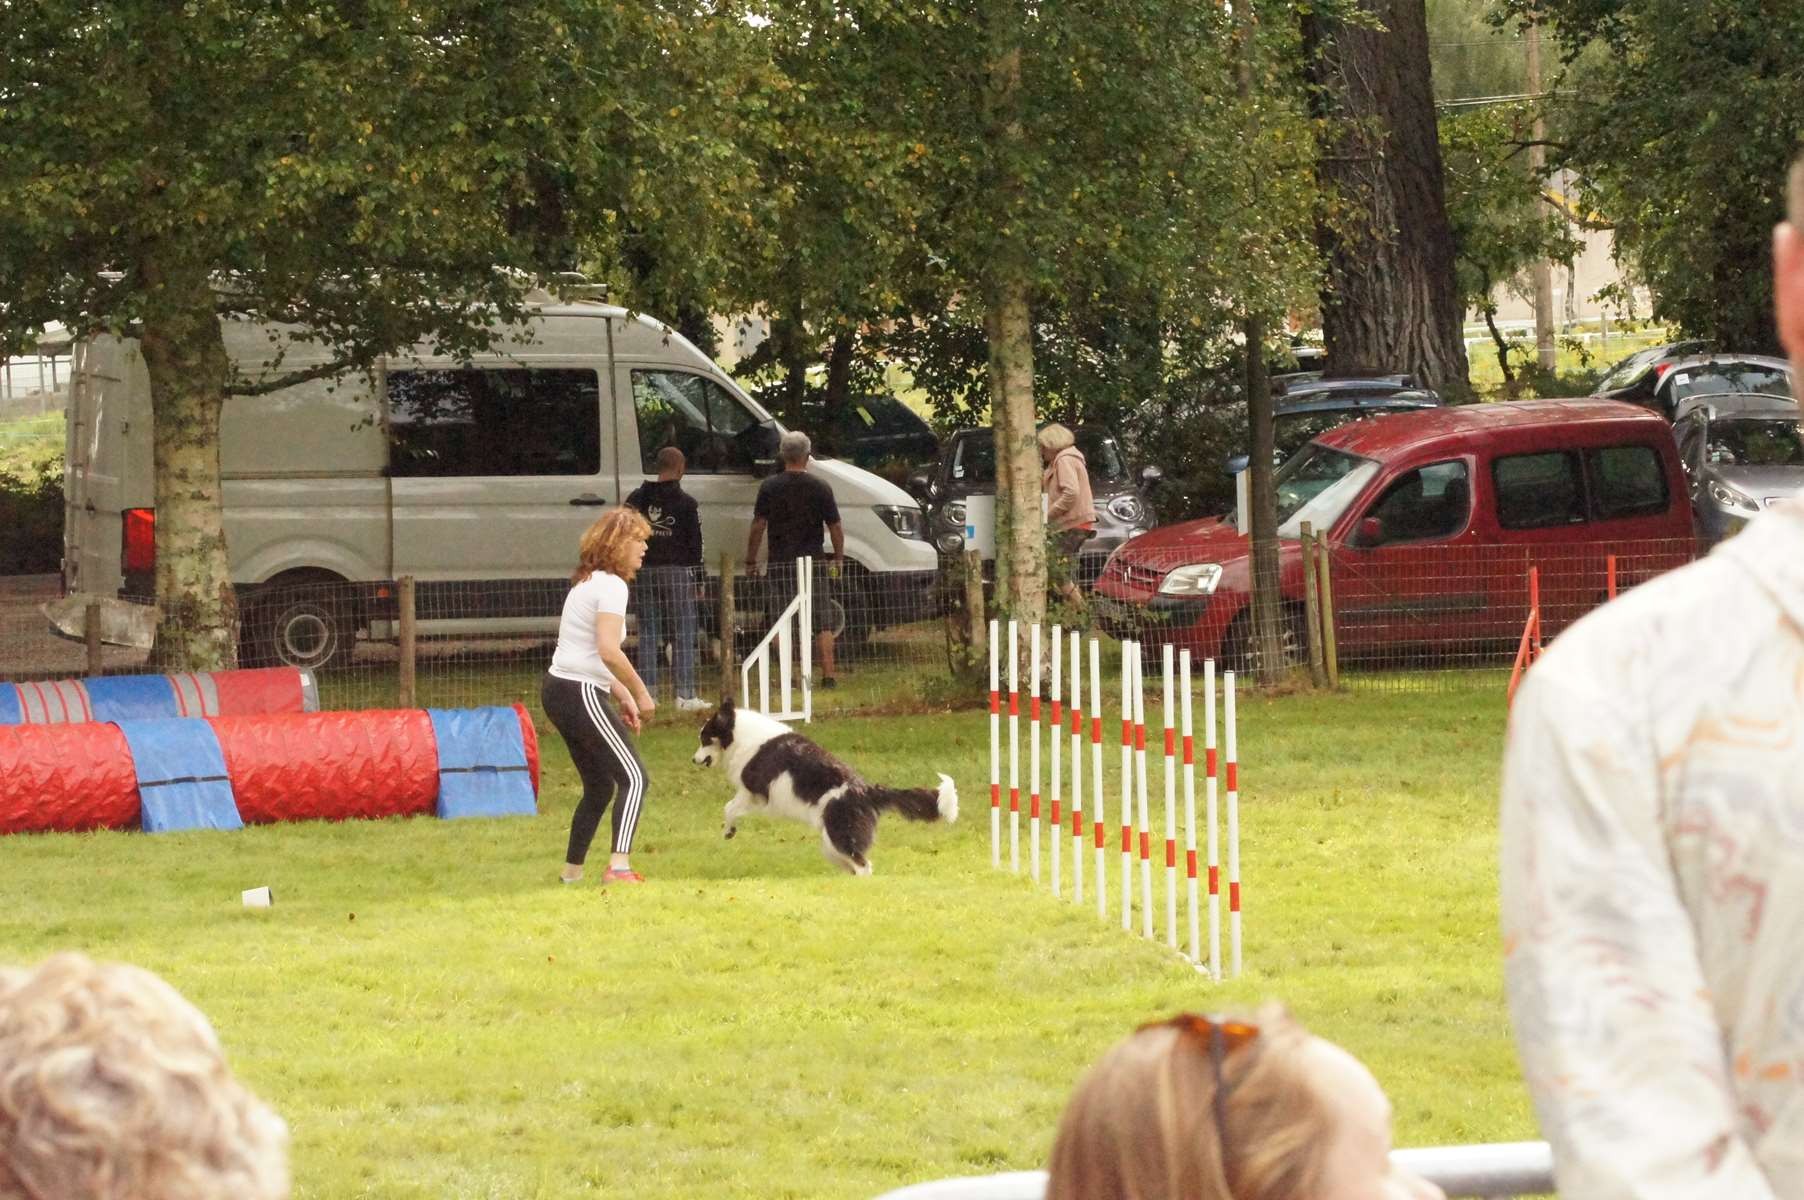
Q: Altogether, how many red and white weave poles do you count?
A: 12